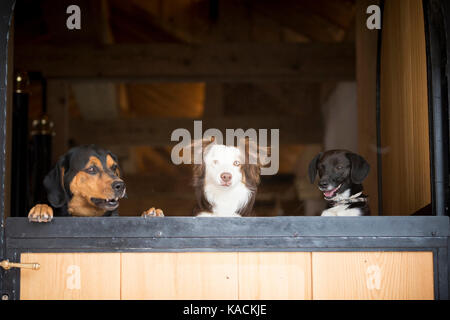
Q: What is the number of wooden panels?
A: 4